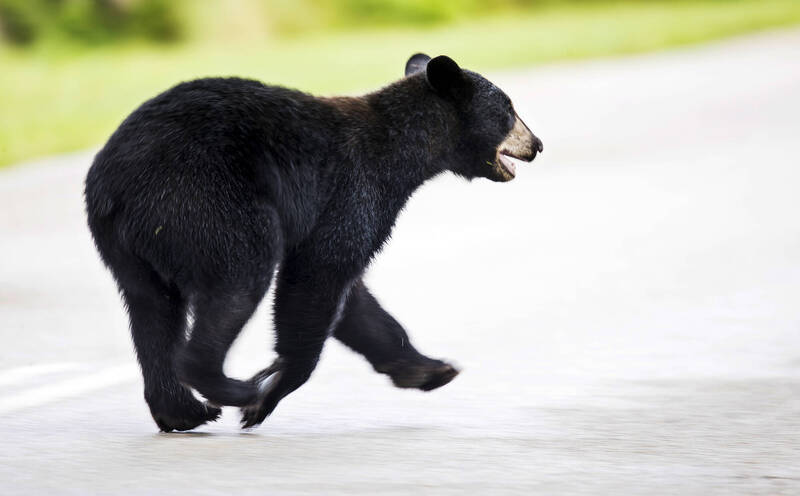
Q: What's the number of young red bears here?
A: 0